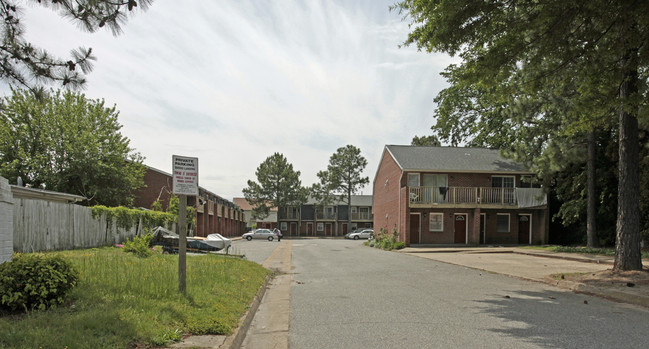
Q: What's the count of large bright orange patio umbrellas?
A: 0